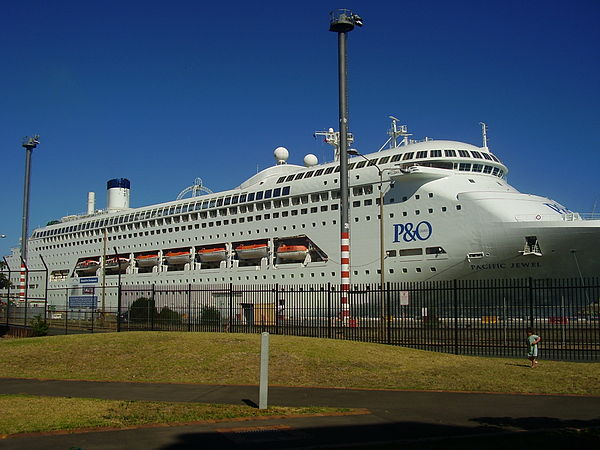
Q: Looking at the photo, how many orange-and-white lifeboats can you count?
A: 7